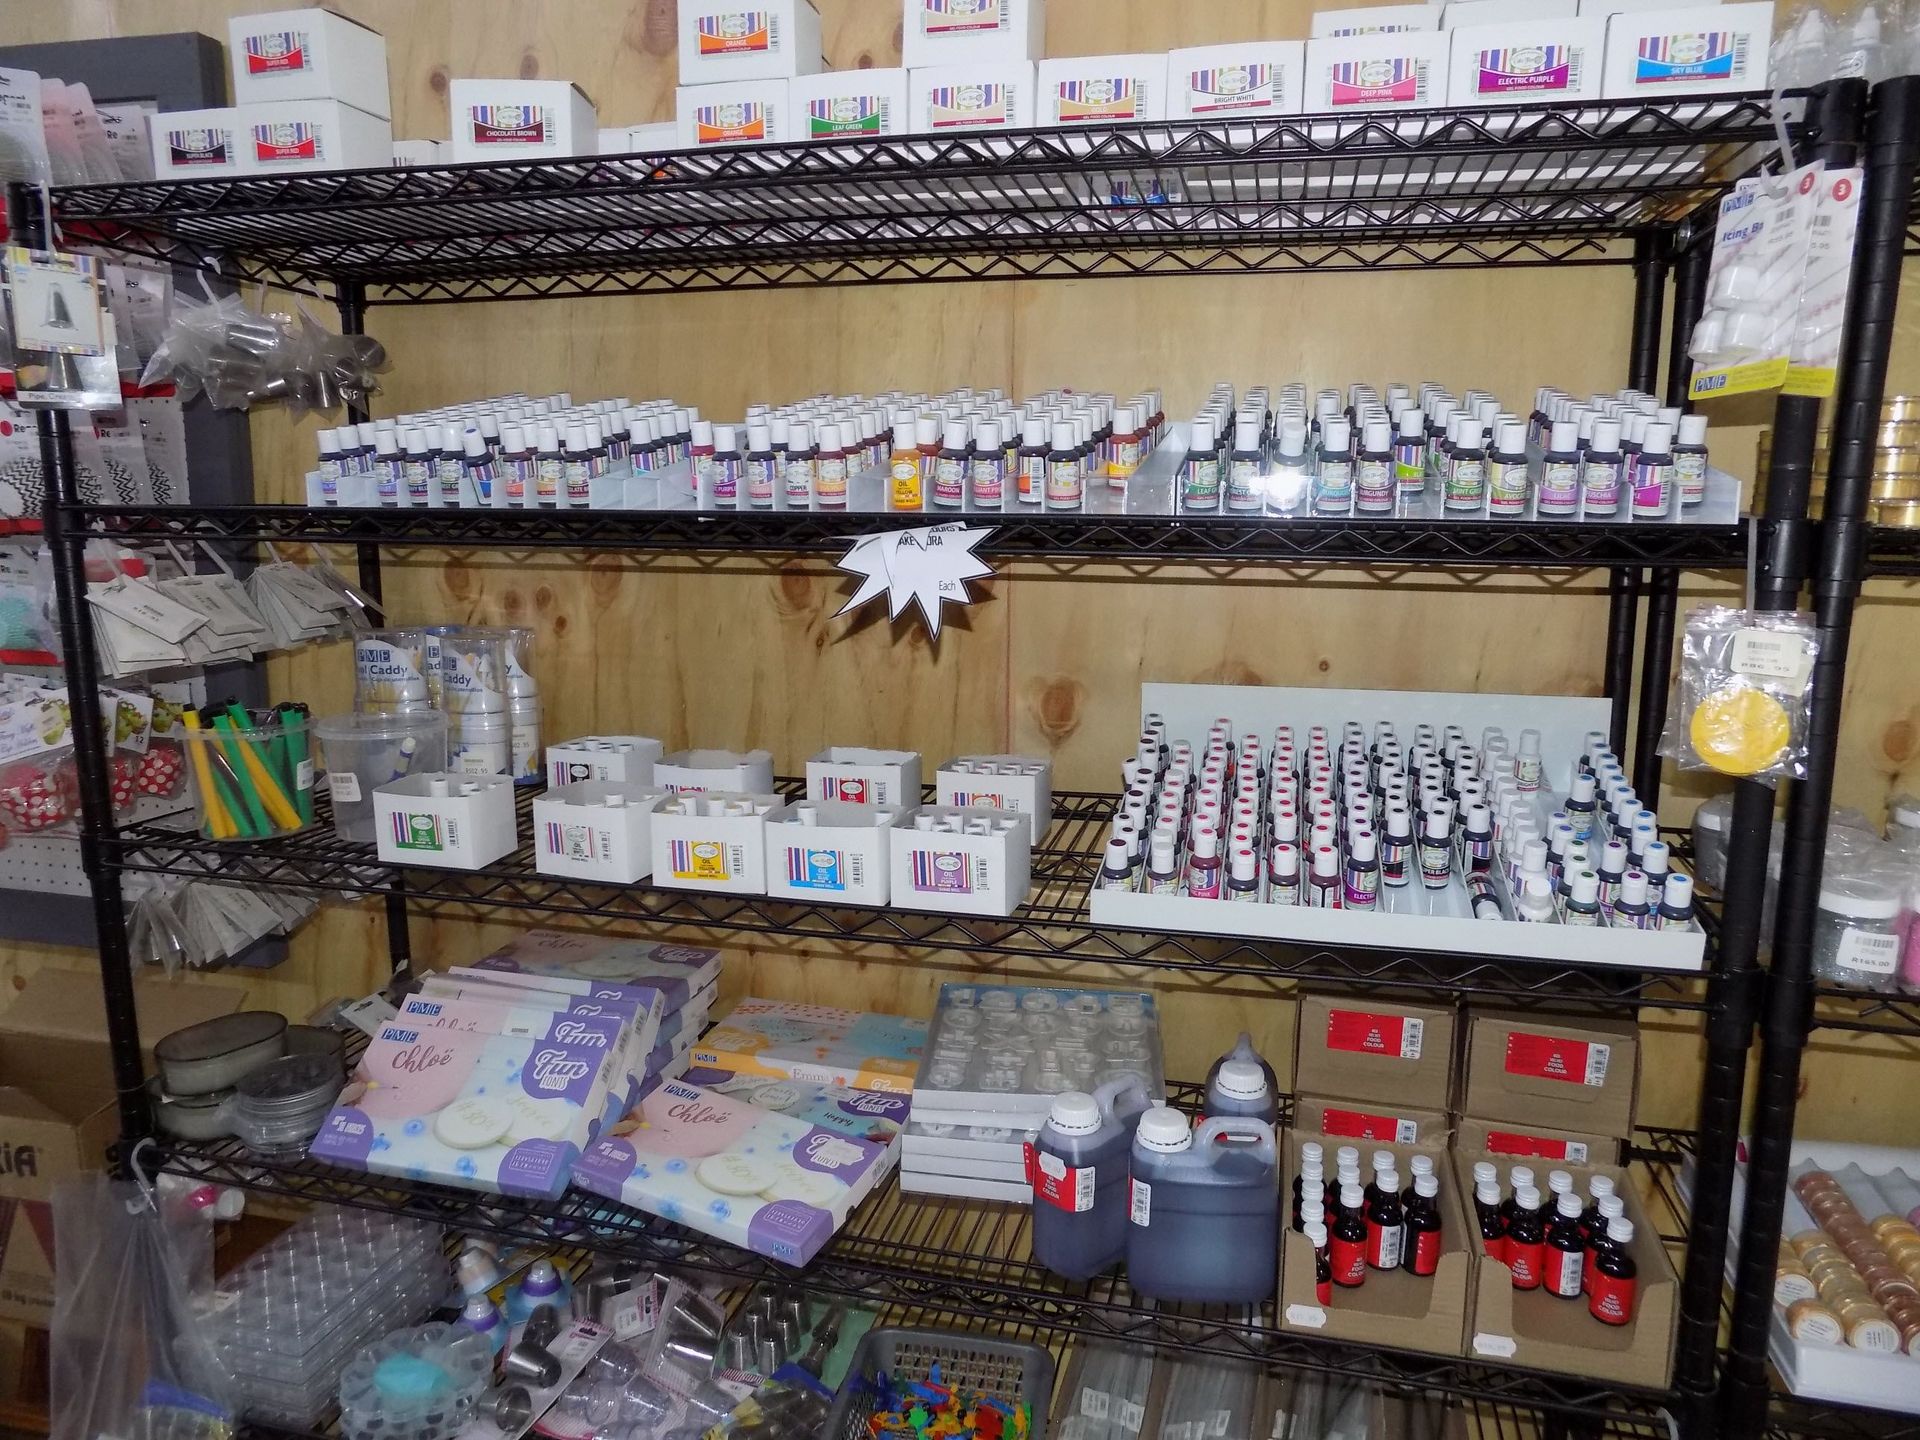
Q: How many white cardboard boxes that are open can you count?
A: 9